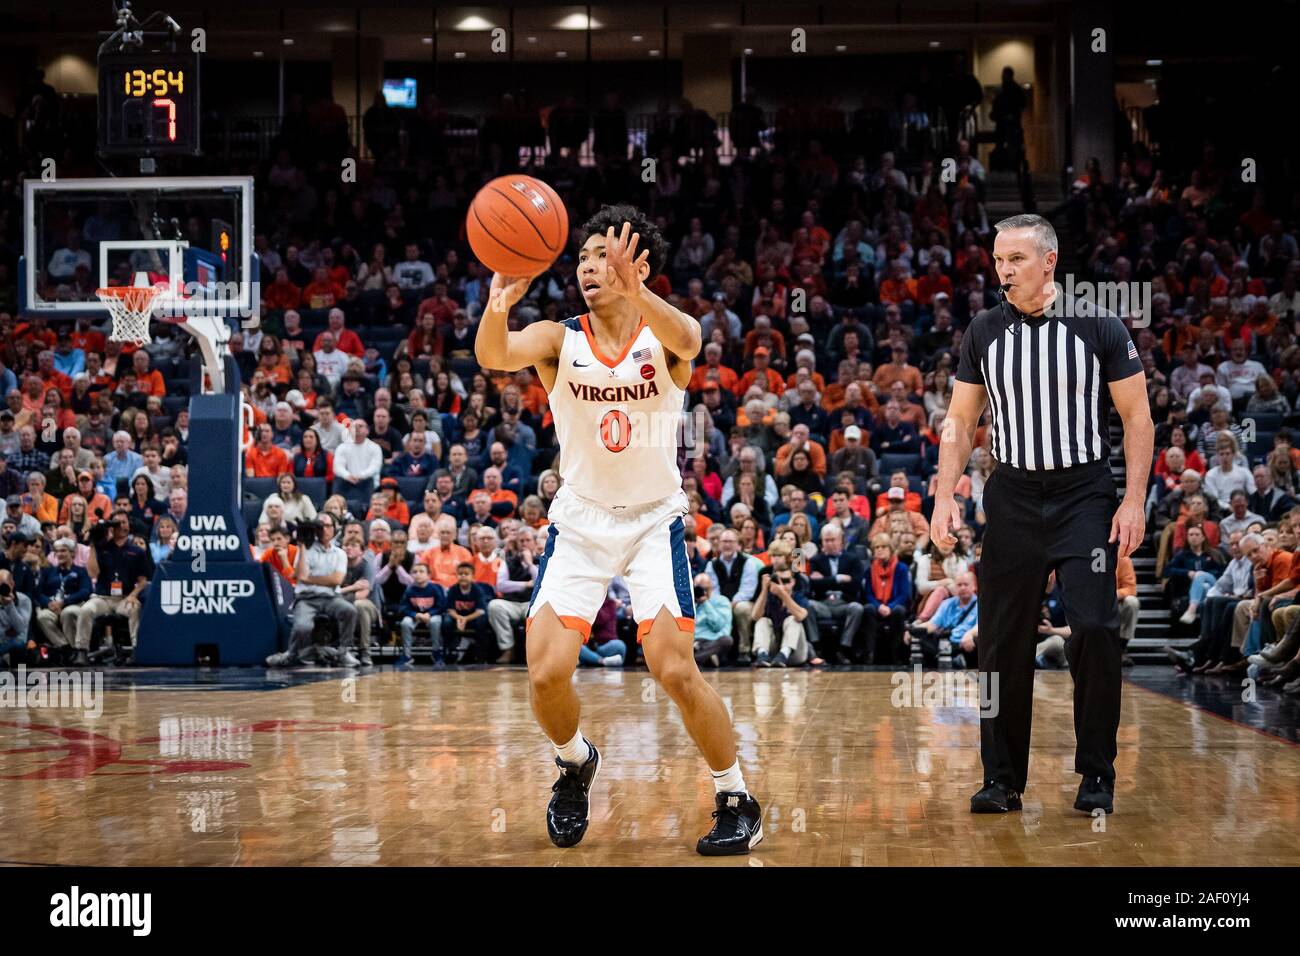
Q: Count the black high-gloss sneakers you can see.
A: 2